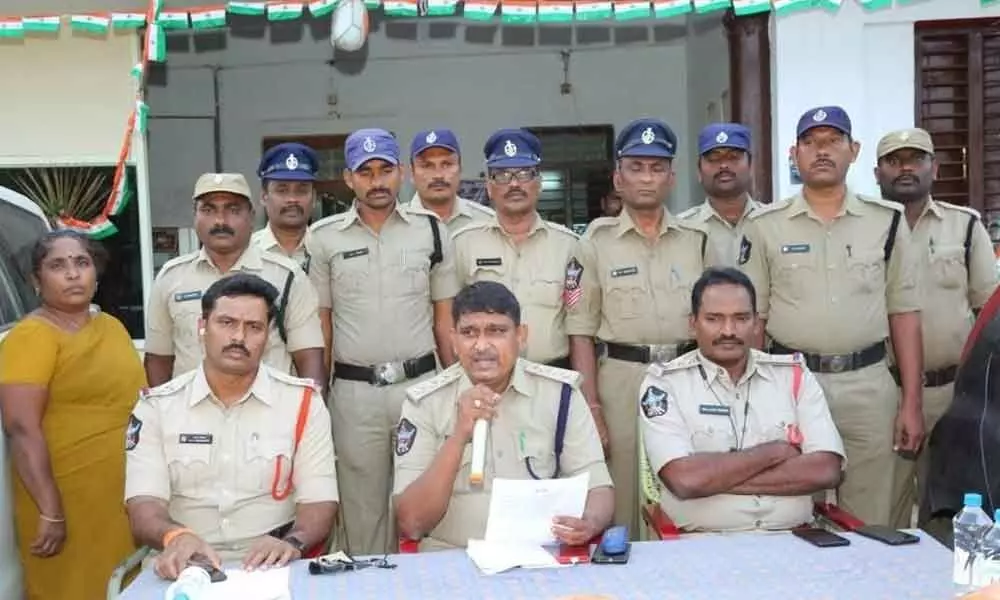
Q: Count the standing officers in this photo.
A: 9